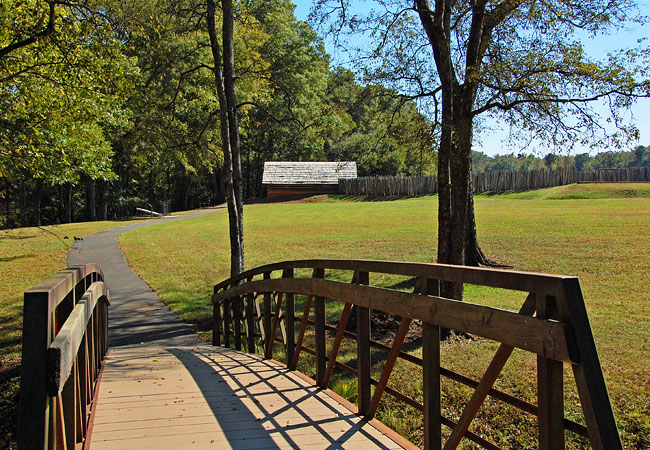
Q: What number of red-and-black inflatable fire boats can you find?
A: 0